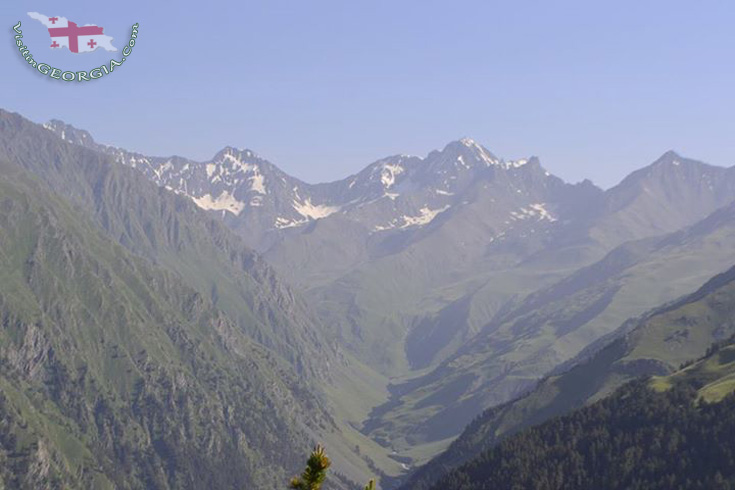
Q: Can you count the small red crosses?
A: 3